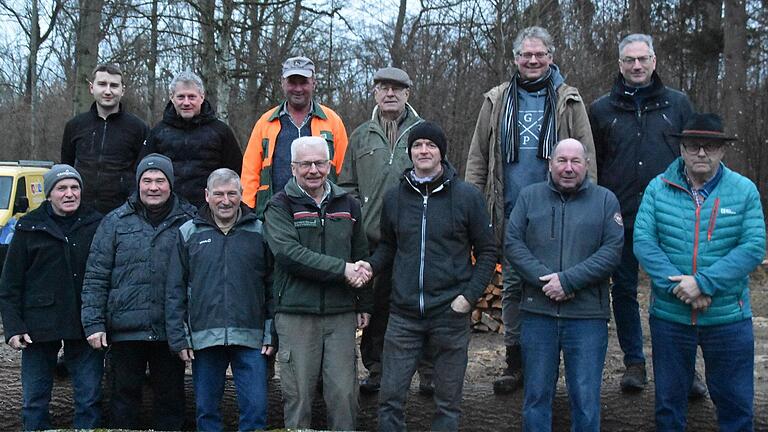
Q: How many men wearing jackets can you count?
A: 13